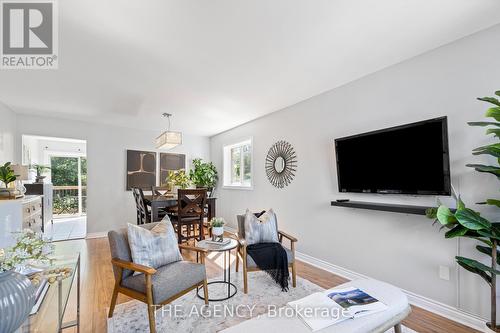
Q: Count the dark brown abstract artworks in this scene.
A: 2